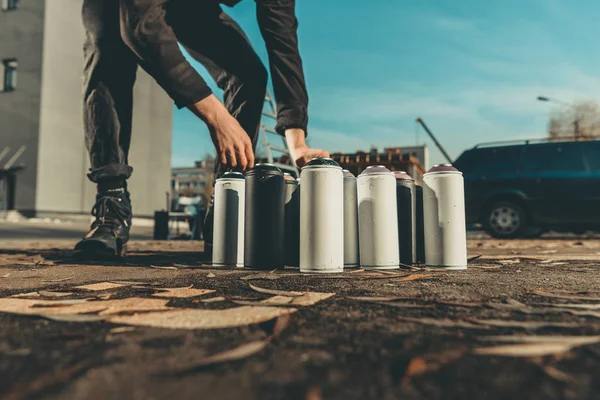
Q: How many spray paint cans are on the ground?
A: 9